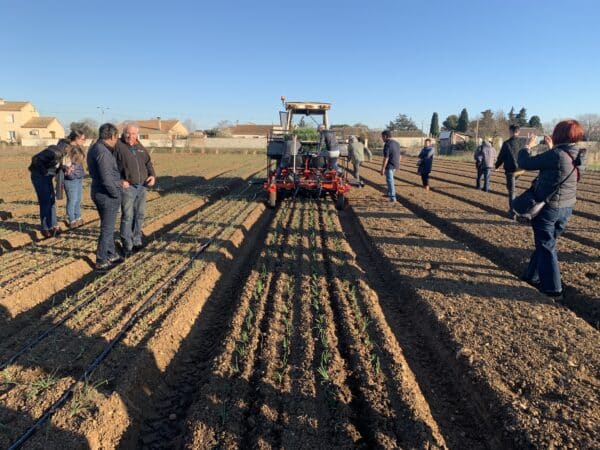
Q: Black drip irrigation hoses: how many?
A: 2